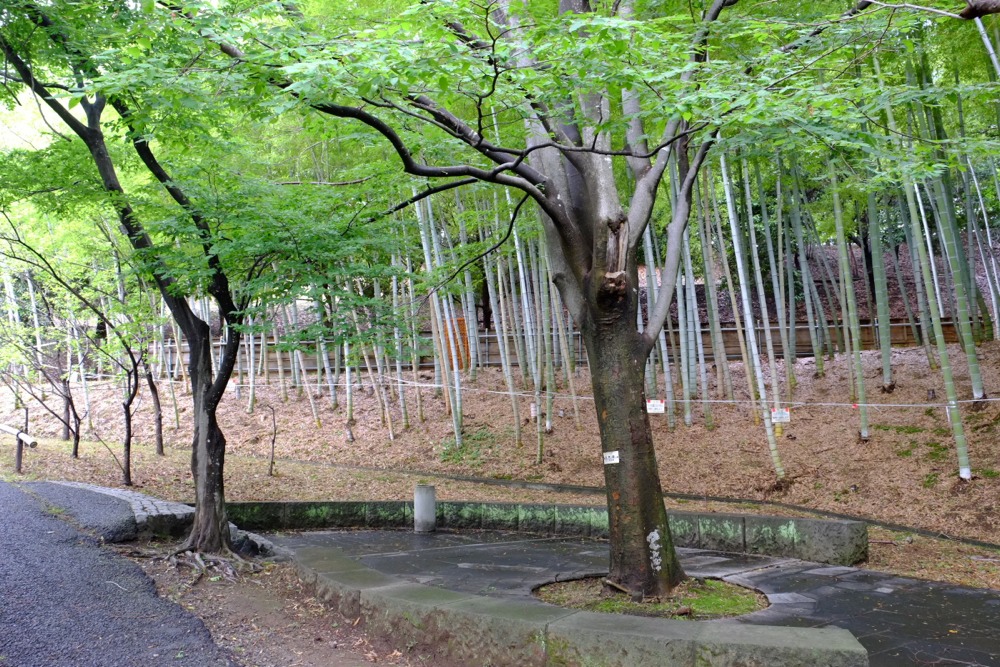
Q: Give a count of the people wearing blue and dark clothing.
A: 0